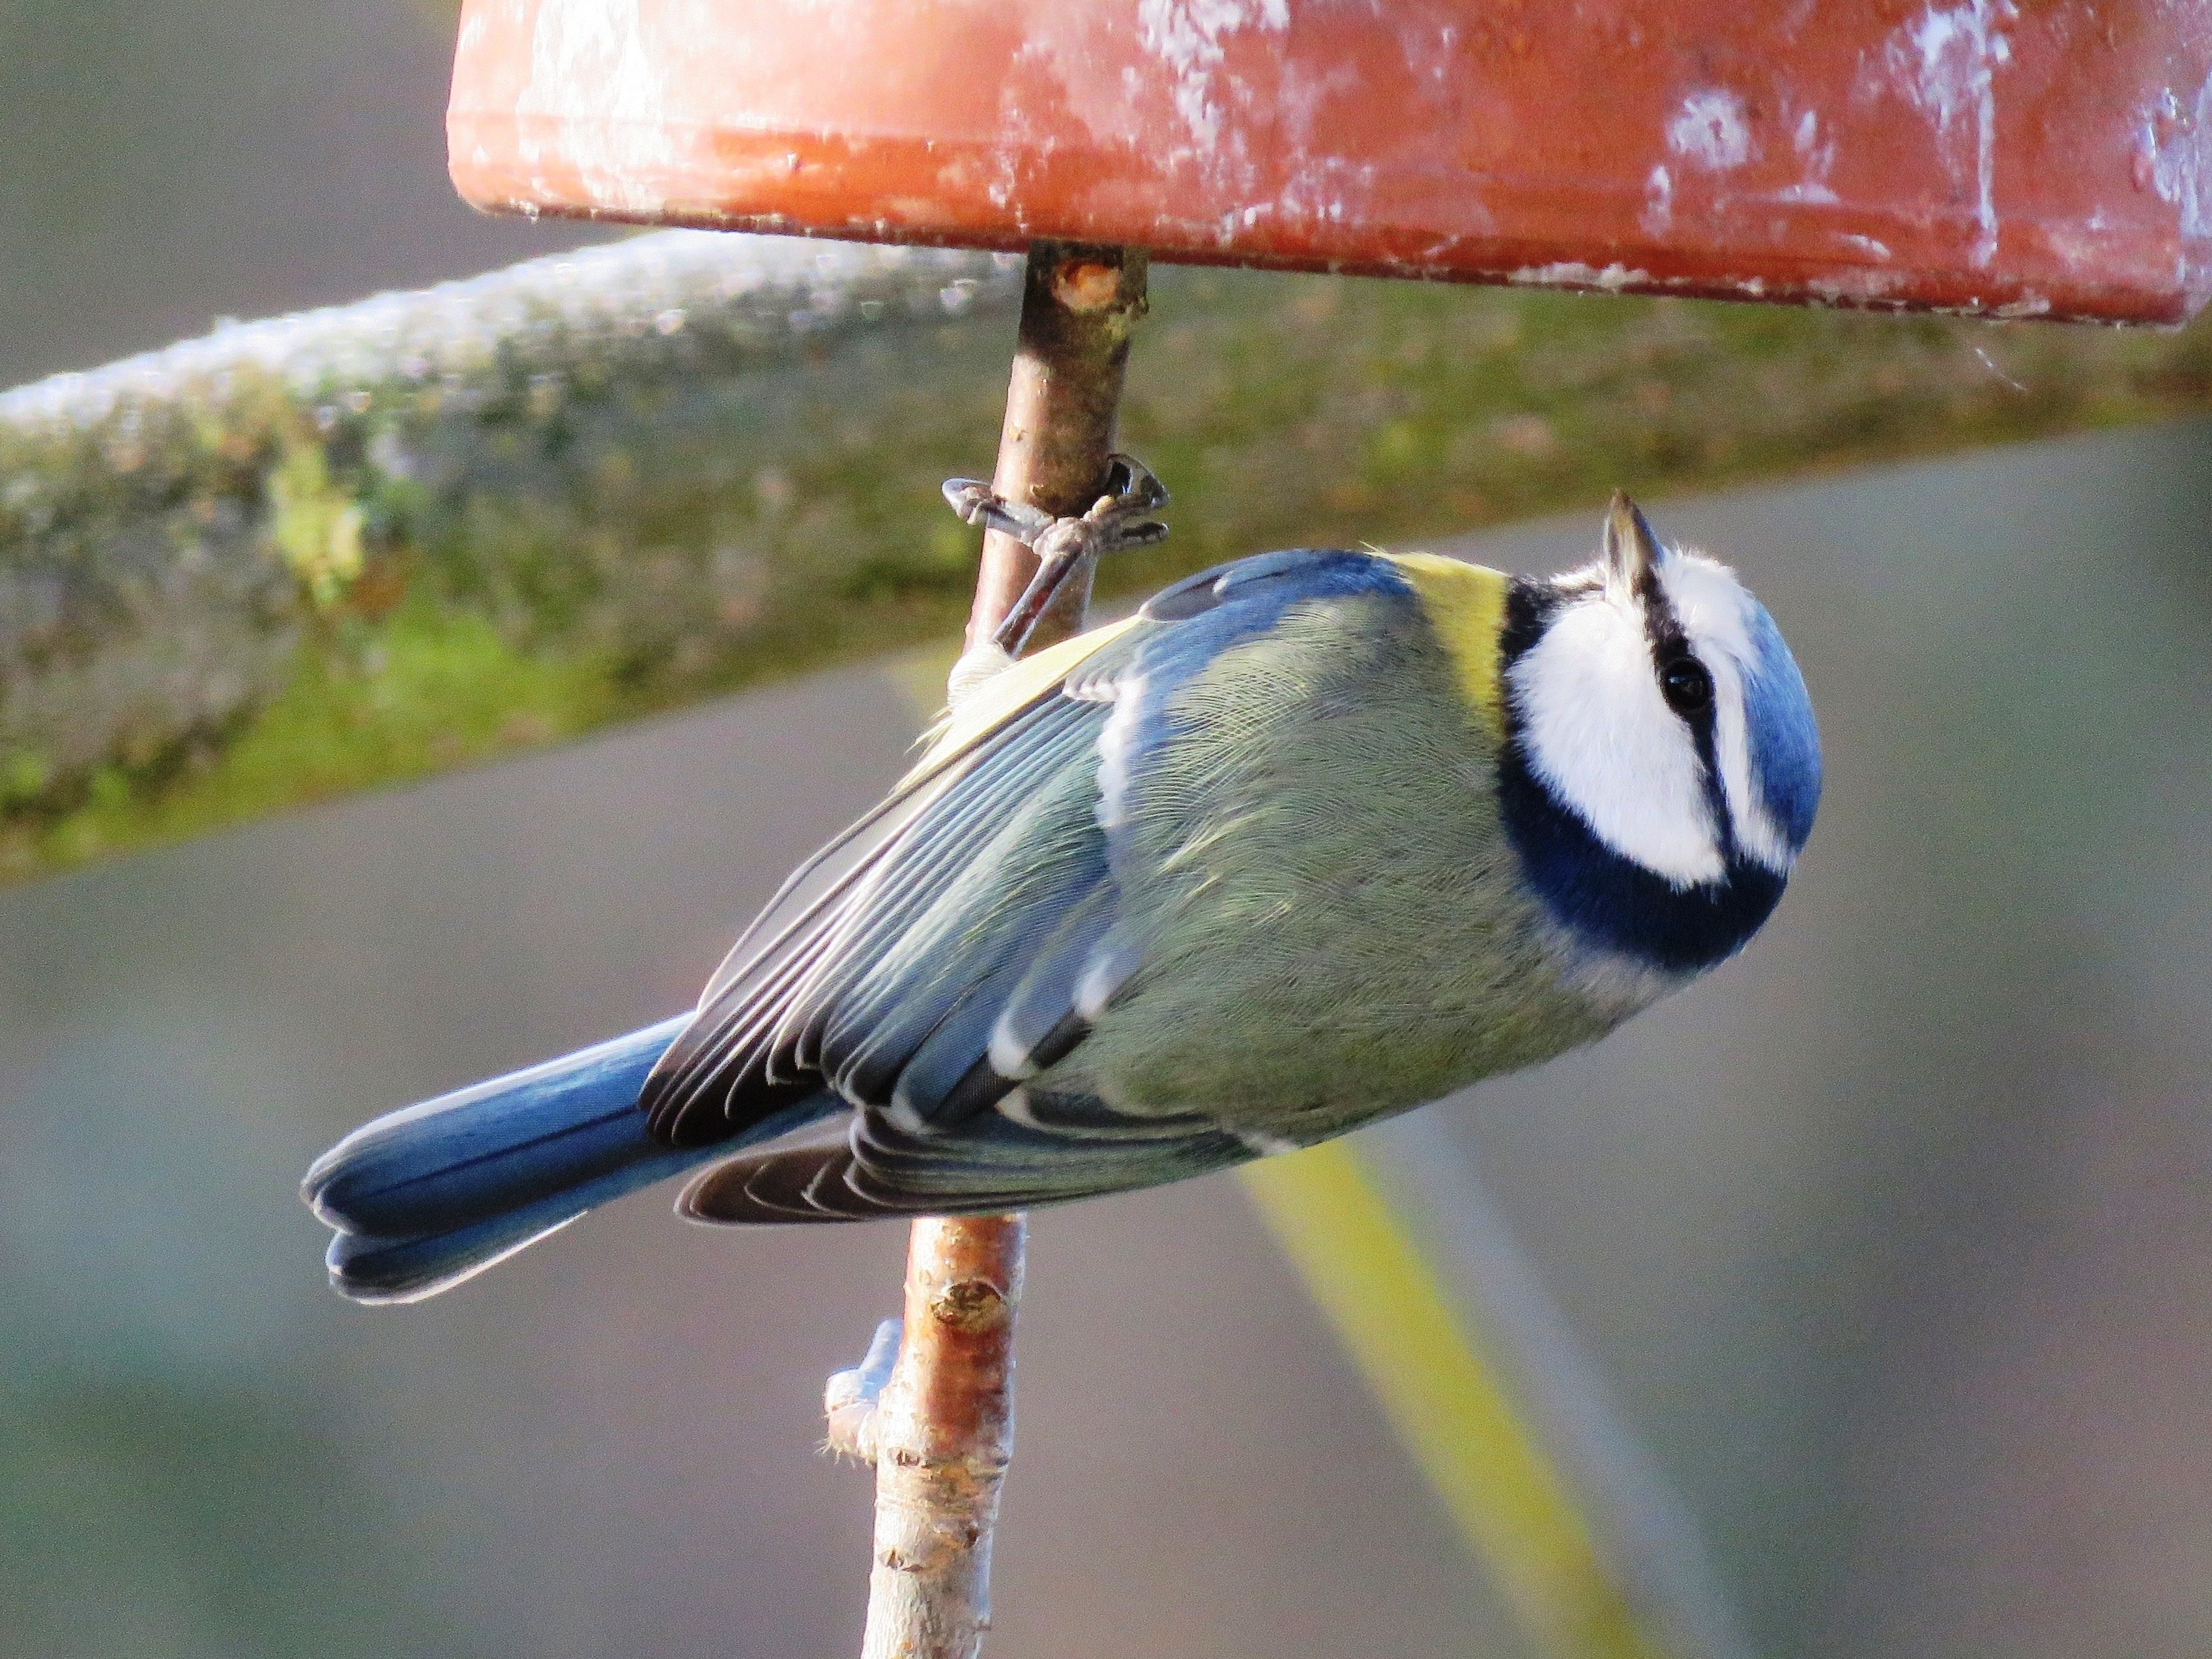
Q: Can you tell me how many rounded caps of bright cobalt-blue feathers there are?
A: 1